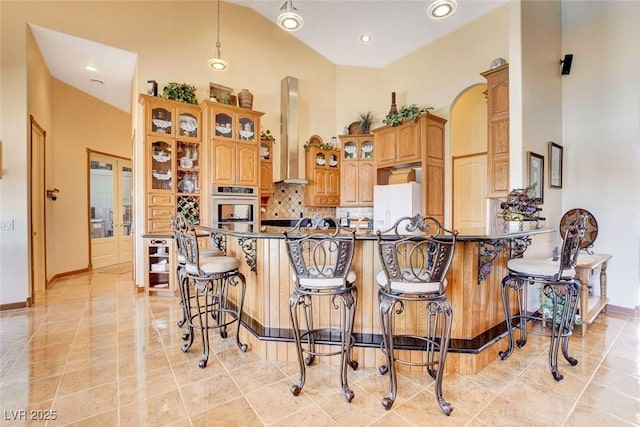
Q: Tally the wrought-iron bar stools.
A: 5